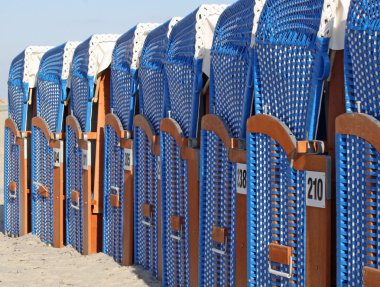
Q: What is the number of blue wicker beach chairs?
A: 9